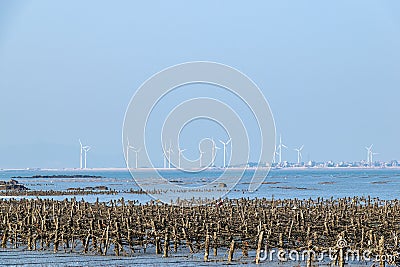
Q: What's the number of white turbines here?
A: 15